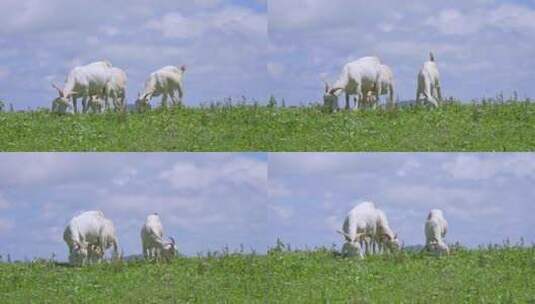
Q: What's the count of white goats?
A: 12